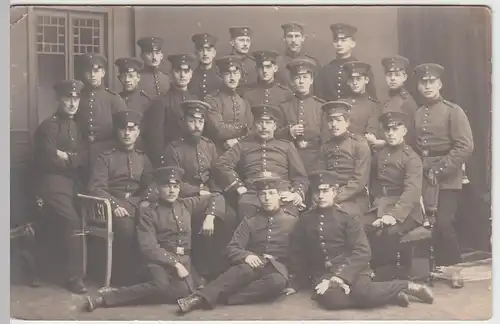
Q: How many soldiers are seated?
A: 8